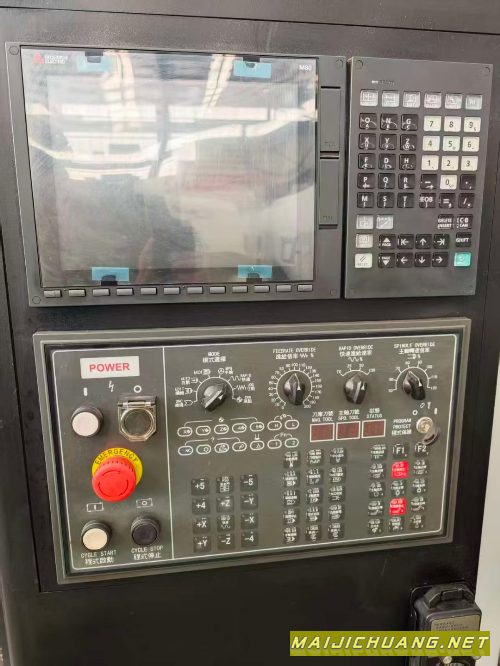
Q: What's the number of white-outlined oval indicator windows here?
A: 14